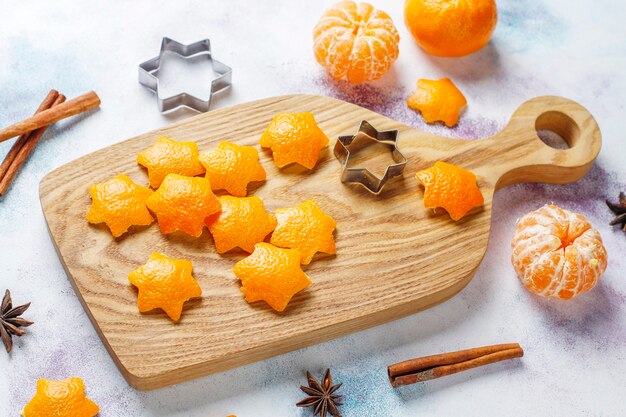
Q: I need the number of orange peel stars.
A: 12